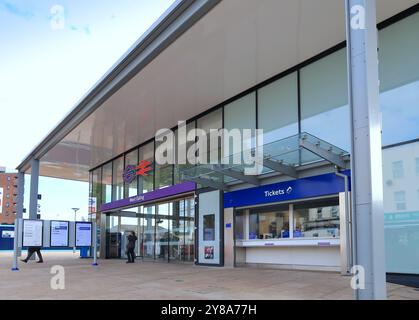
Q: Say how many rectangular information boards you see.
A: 3